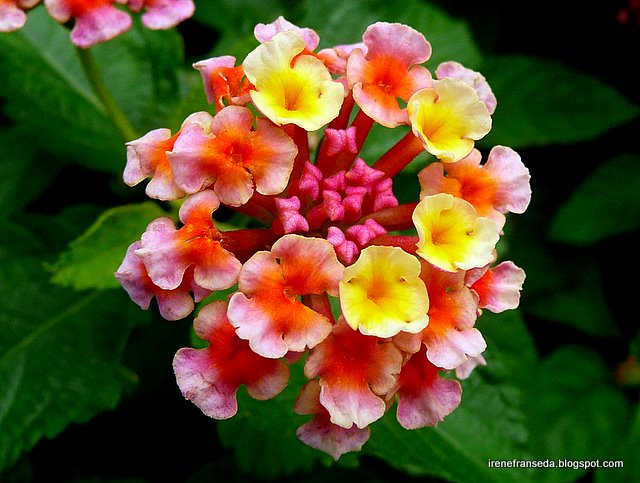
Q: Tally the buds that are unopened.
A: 10